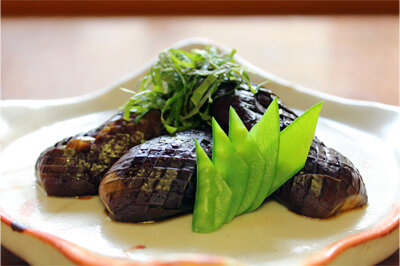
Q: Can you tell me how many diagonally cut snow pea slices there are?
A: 5